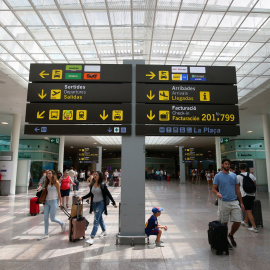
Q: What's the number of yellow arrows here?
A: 7